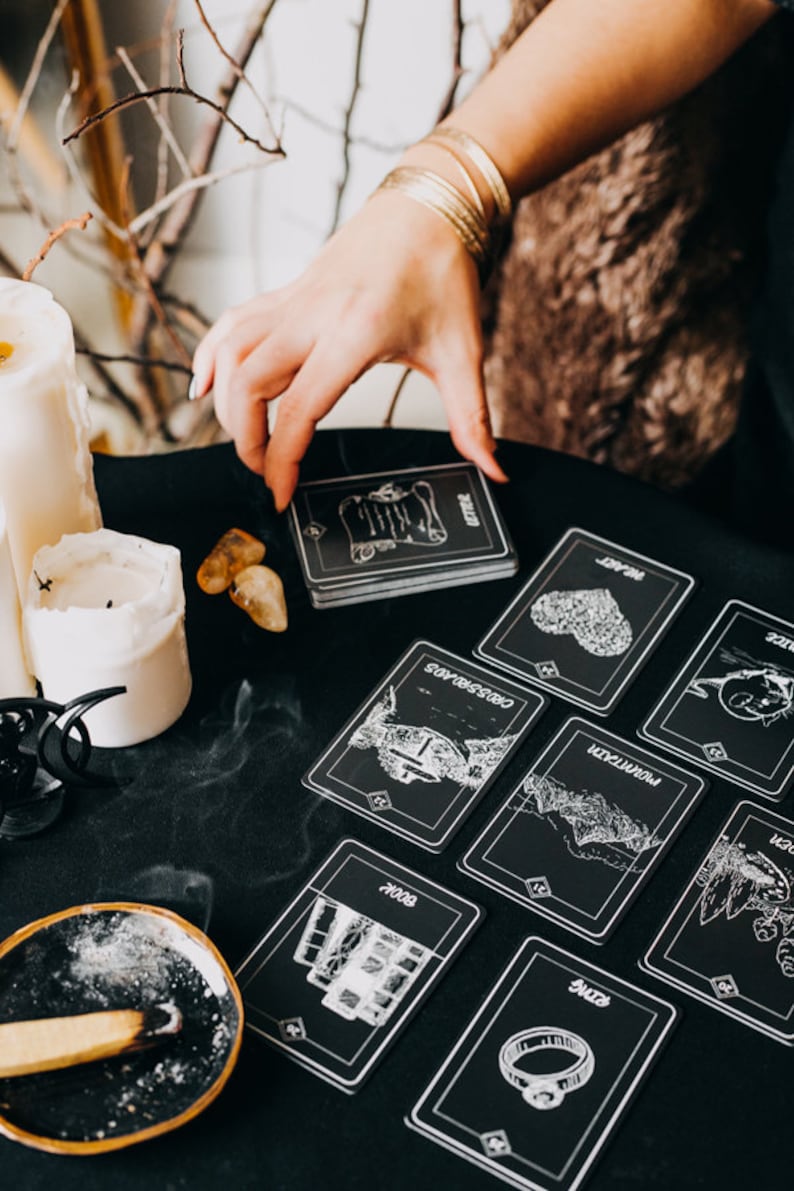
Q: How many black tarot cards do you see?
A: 8